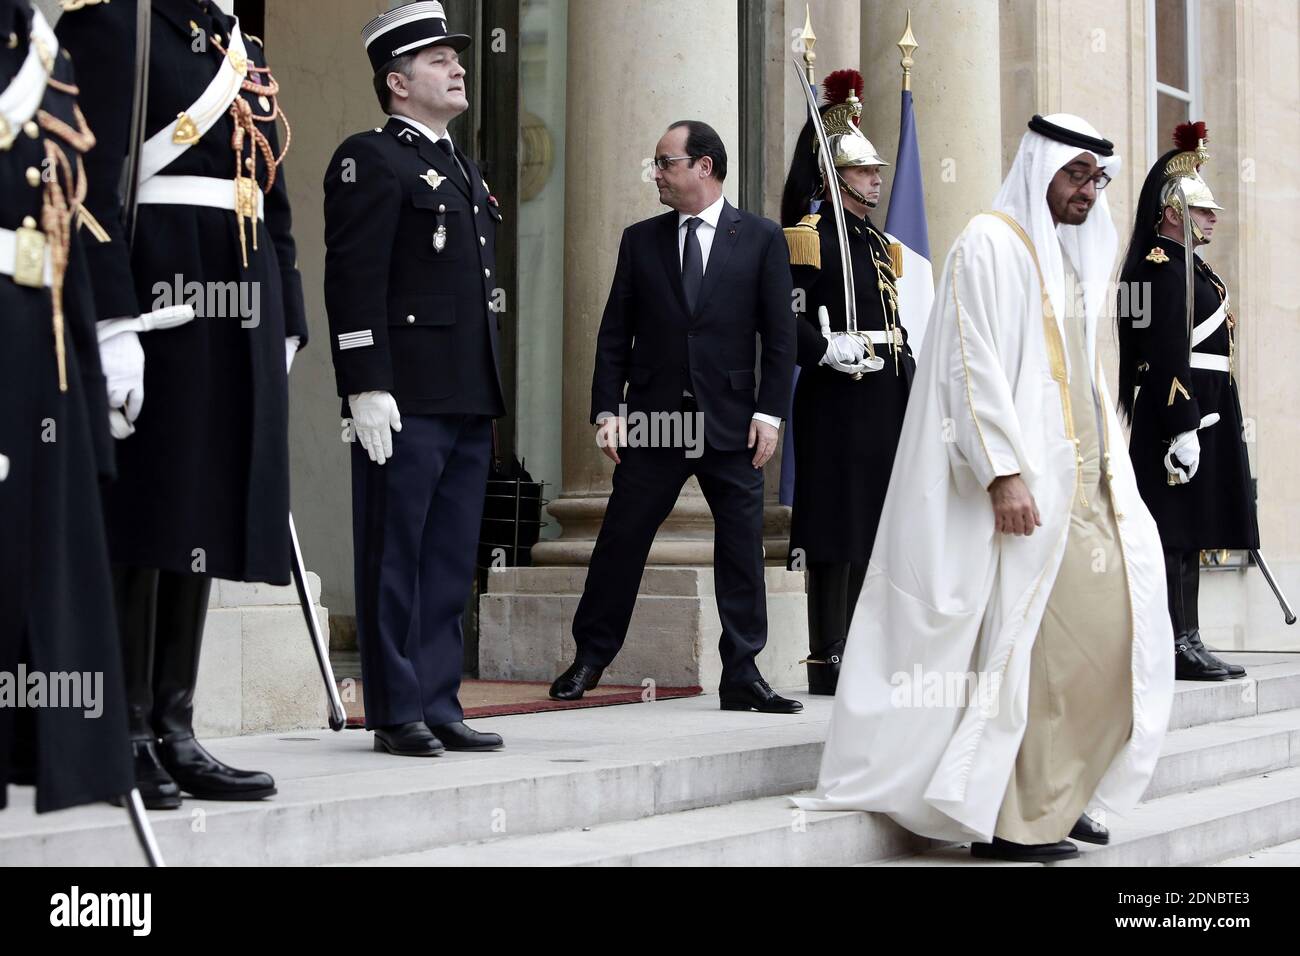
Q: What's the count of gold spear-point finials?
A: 2